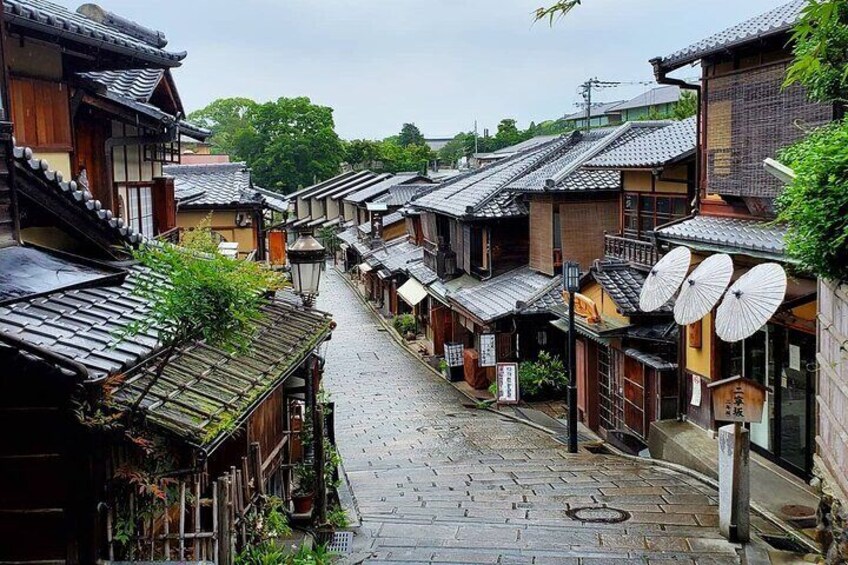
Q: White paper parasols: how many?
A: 3